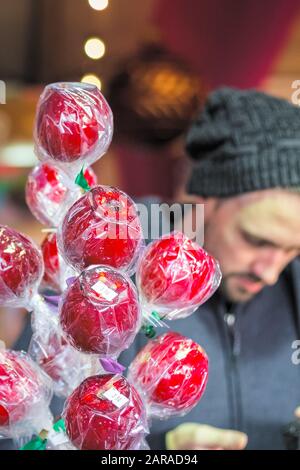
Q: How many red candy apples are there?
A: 11